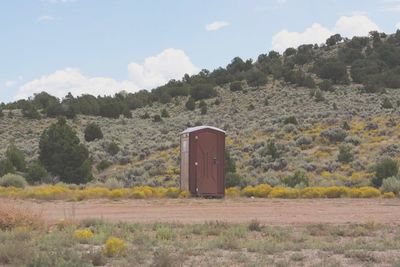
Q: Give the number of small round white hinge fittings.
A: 3